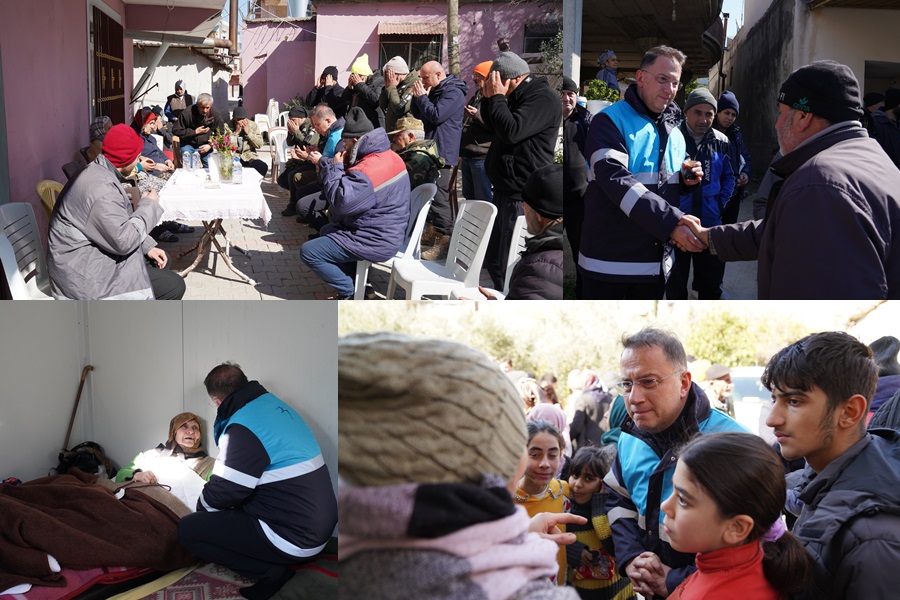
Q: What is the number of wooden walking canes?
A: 1